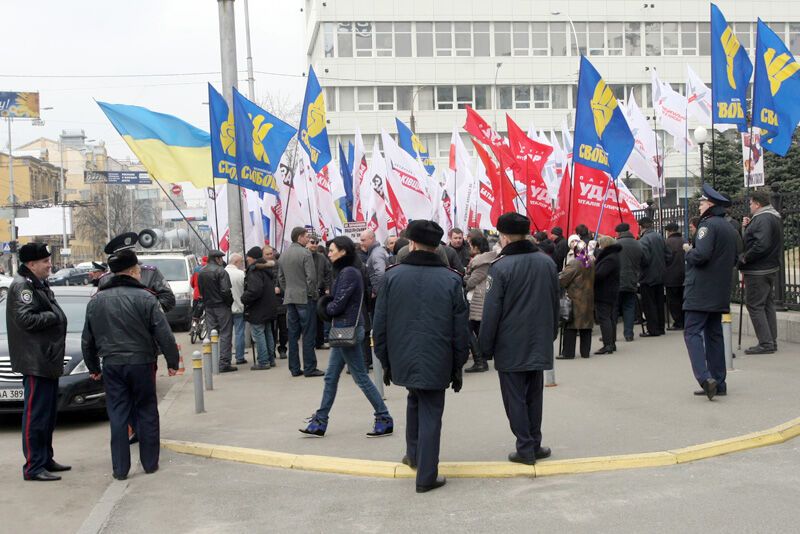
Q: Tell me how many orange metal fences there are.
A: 0